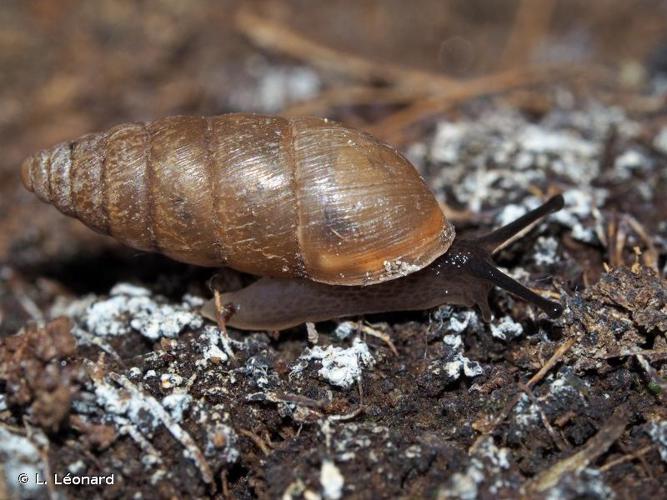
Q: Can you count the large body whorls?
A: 1